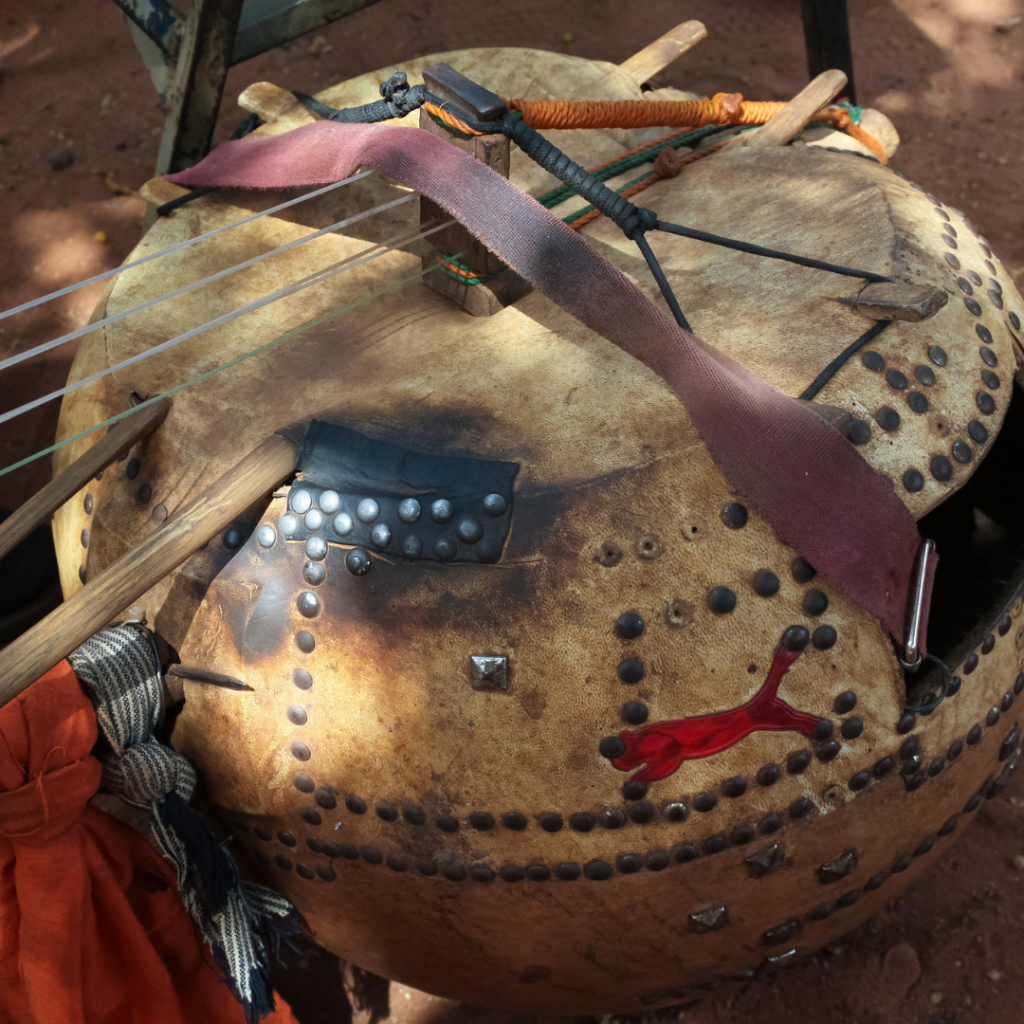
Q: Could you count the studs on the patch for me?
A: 14